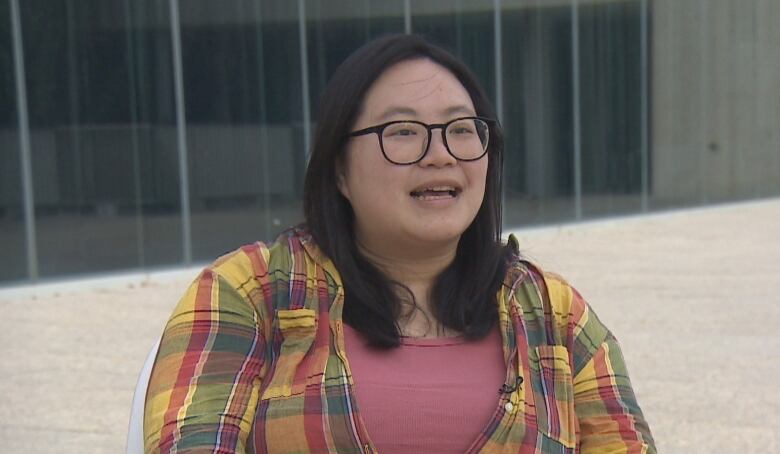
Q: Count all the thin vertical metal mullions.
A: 7